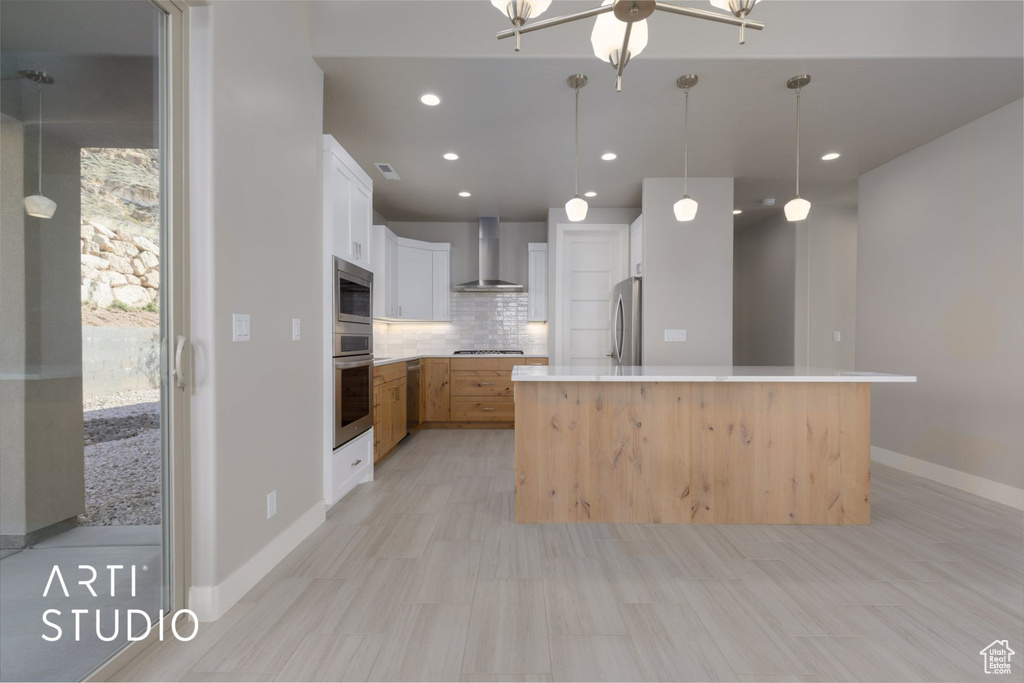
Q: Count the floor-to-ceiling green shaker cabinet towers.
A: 0